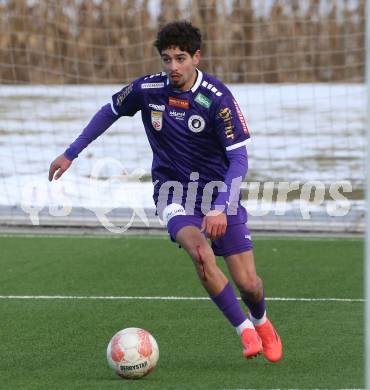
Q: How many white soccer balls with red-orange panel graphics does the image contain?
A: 1